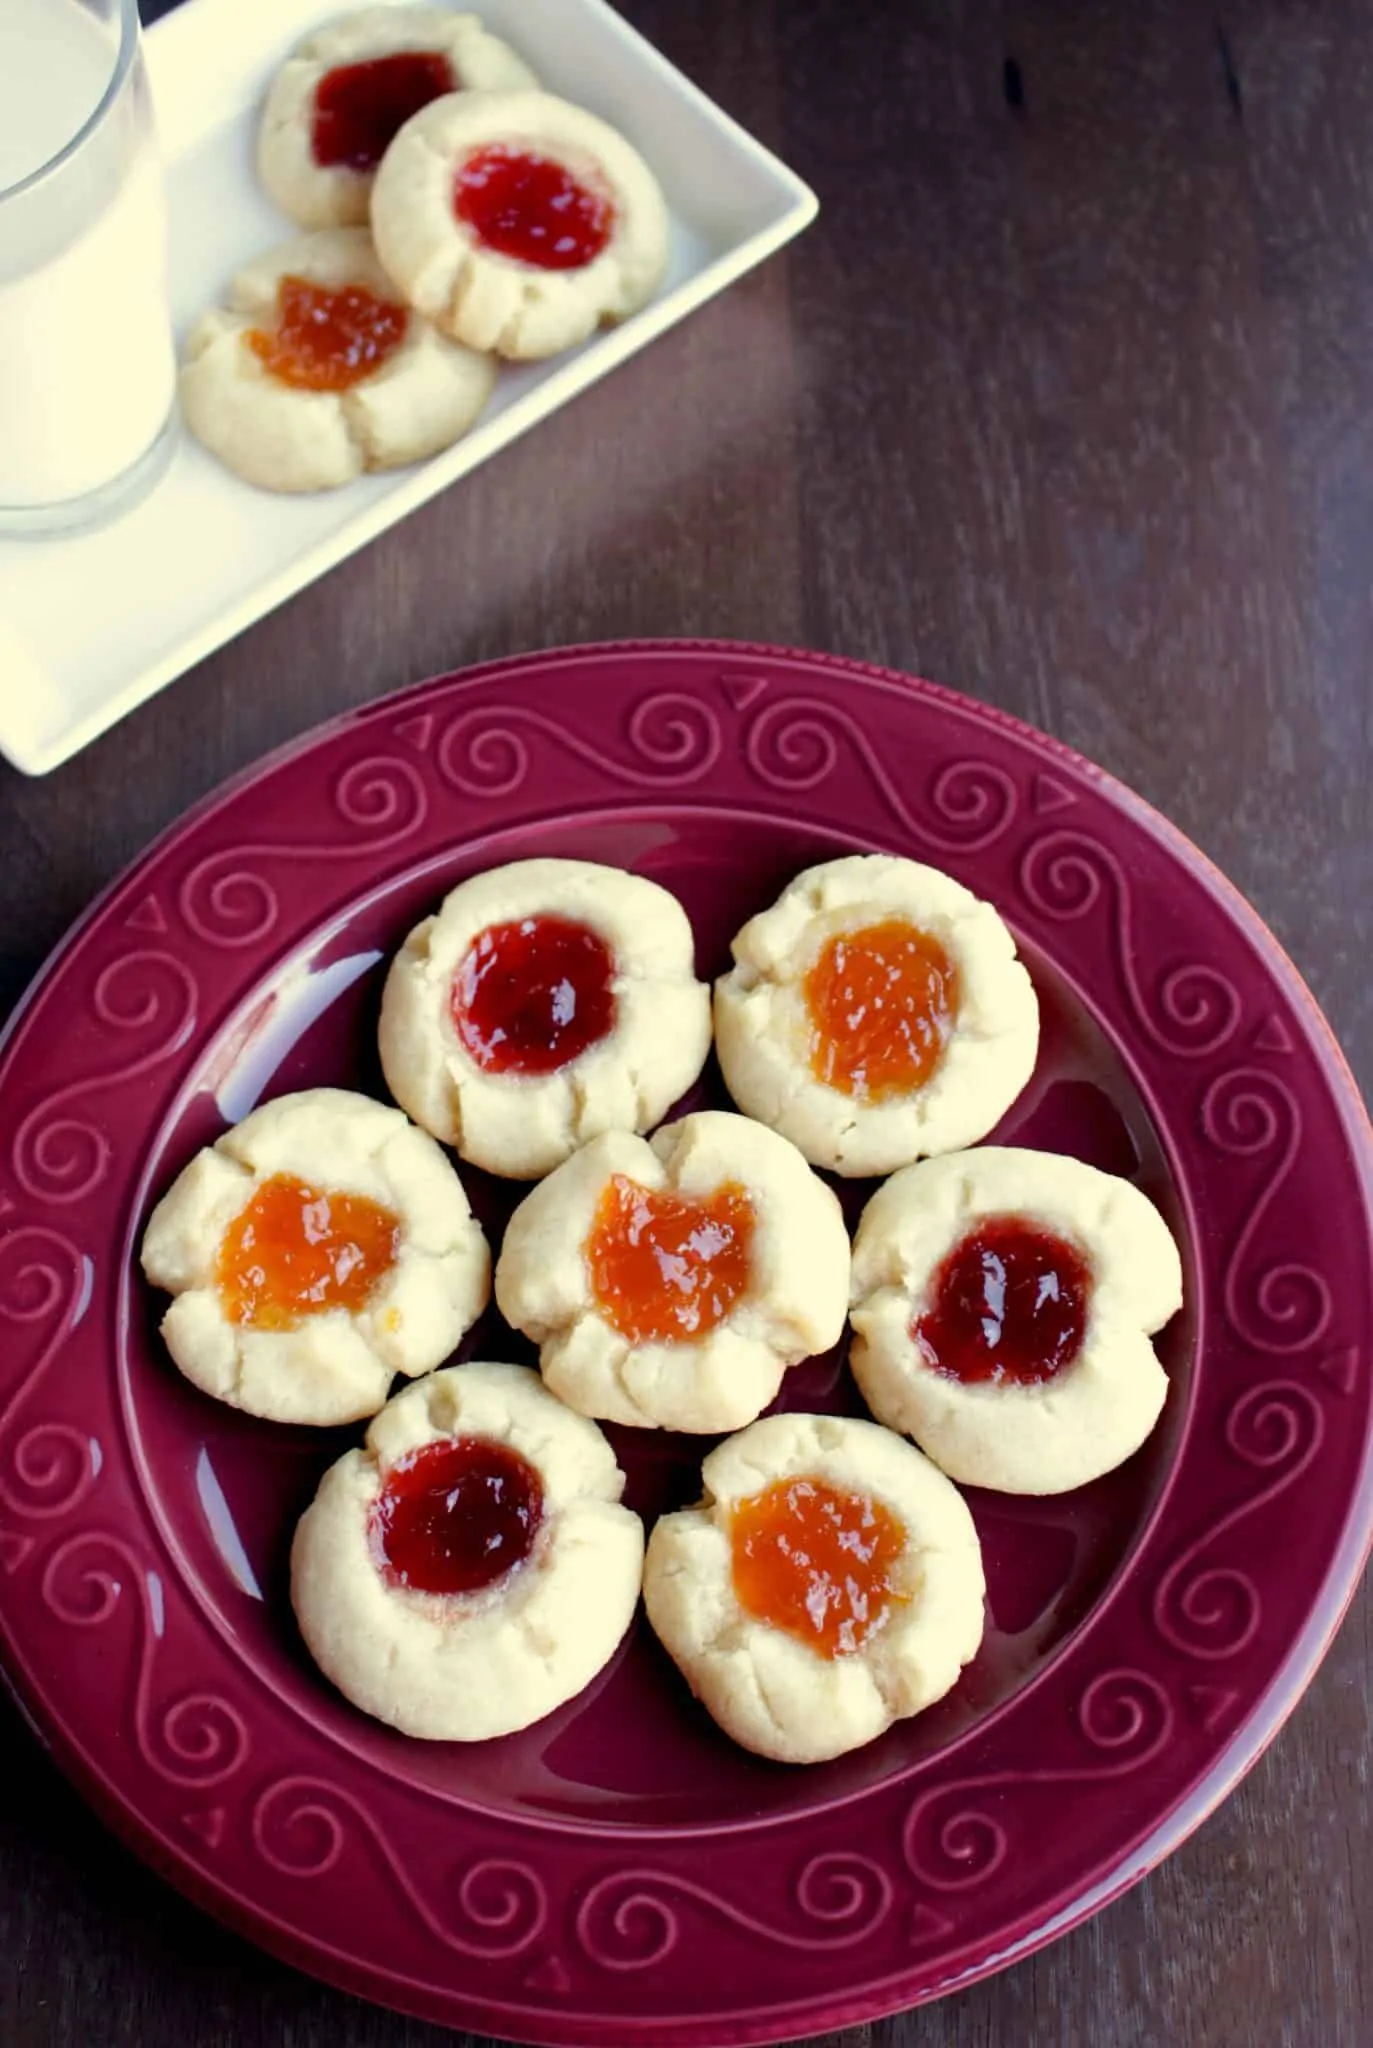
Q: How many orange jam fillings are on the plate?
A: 4